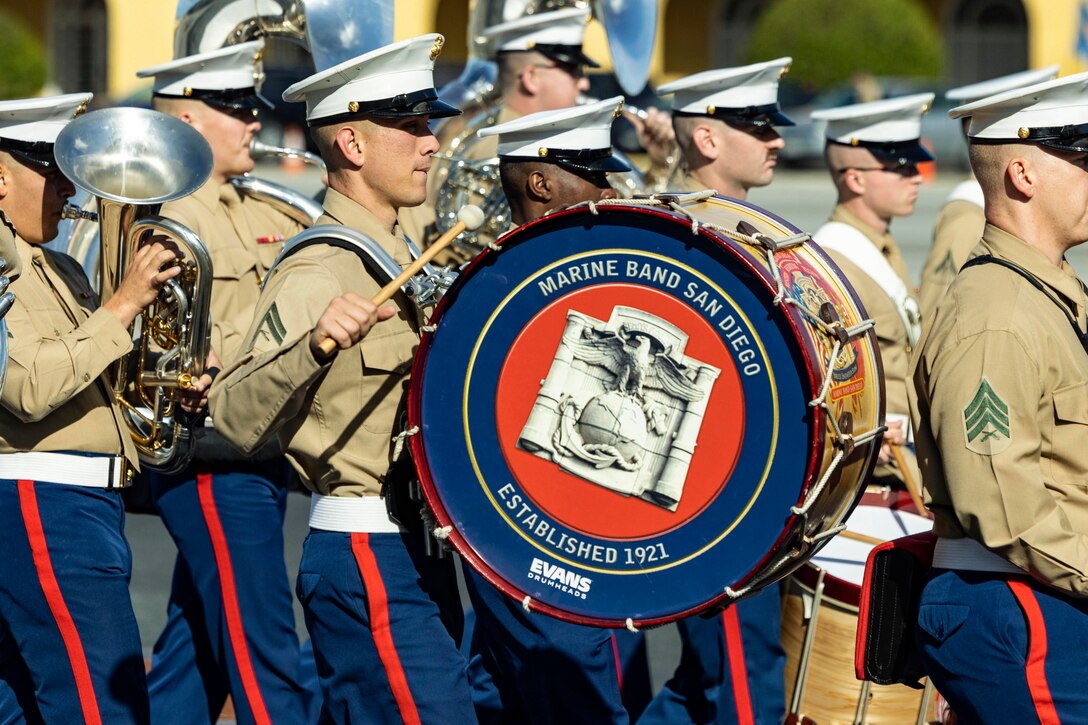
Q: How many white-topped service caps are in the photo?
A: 9